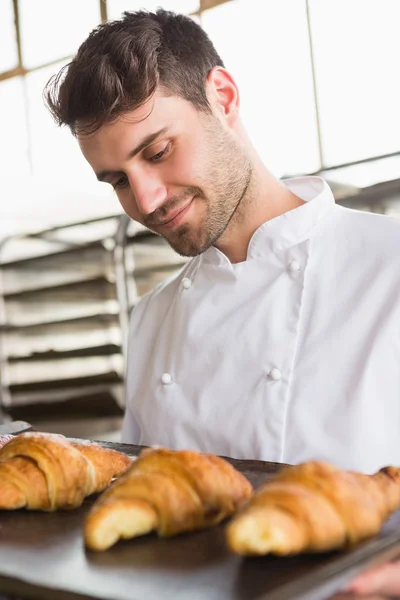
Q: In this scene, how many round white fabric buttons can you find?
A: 4